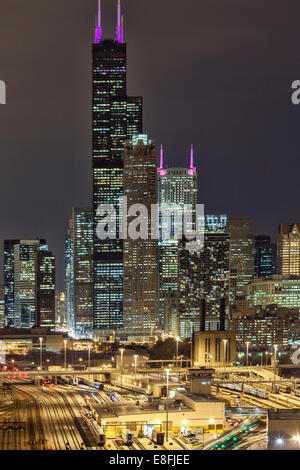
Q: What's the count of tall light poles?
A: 10